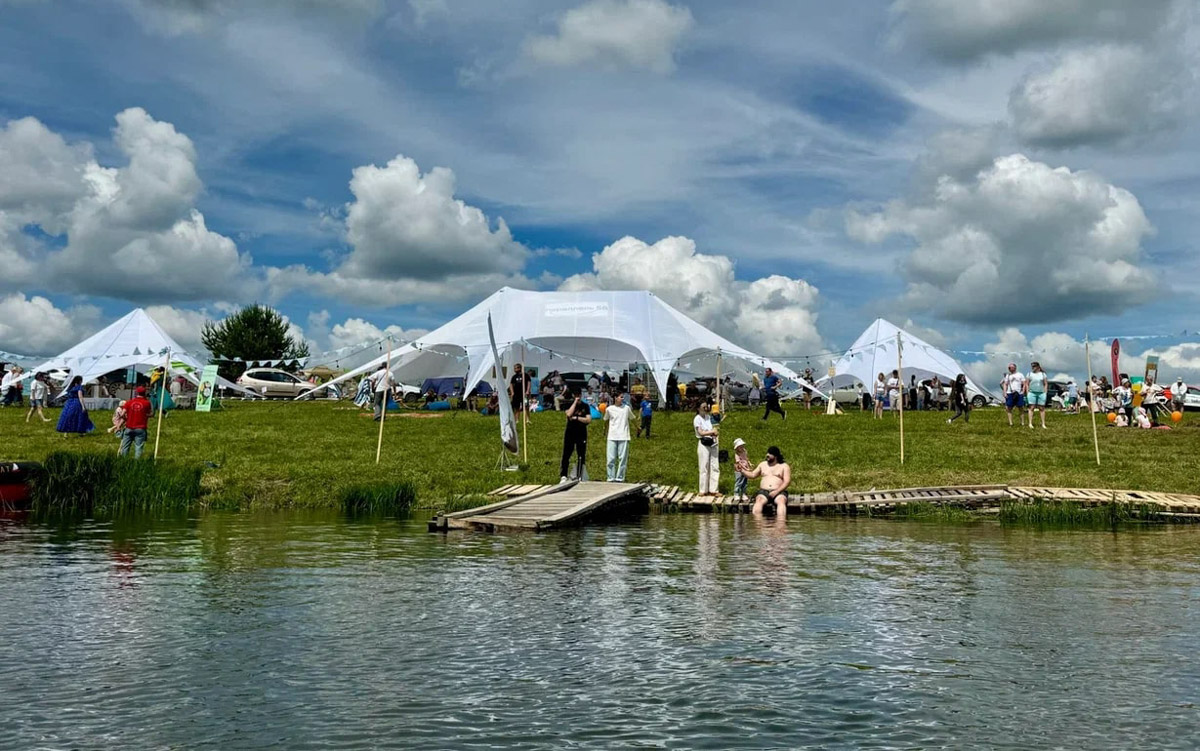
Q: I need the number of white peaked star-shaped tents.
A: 3